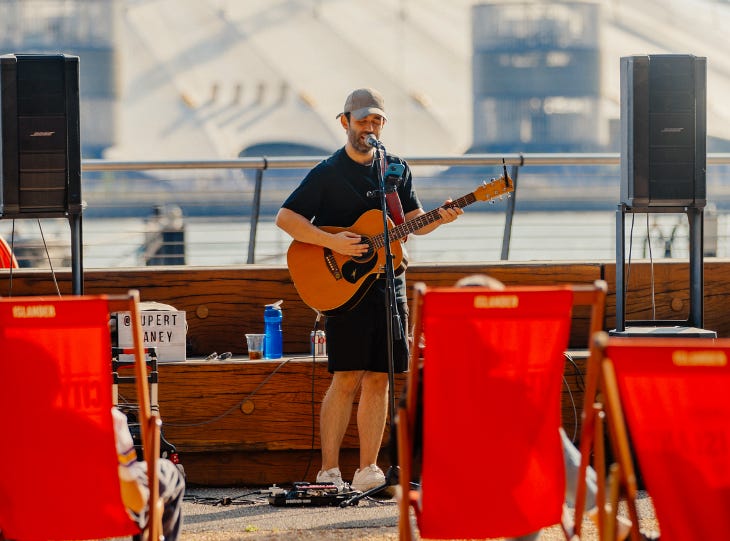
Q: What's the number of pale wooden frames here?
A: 3